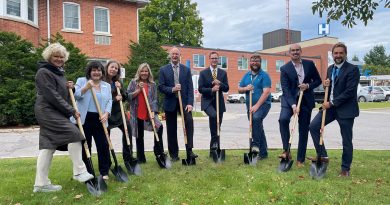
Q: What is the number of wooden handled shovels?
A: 9